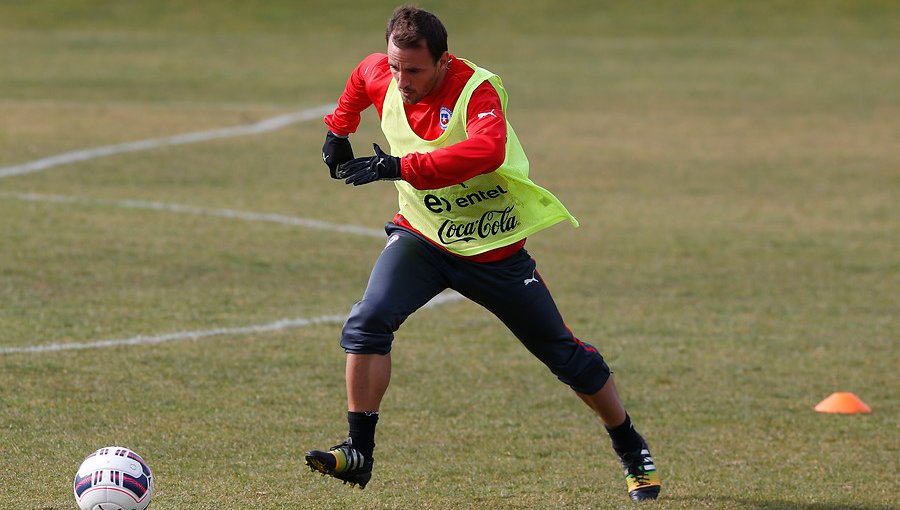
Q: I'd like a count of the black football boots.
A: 2